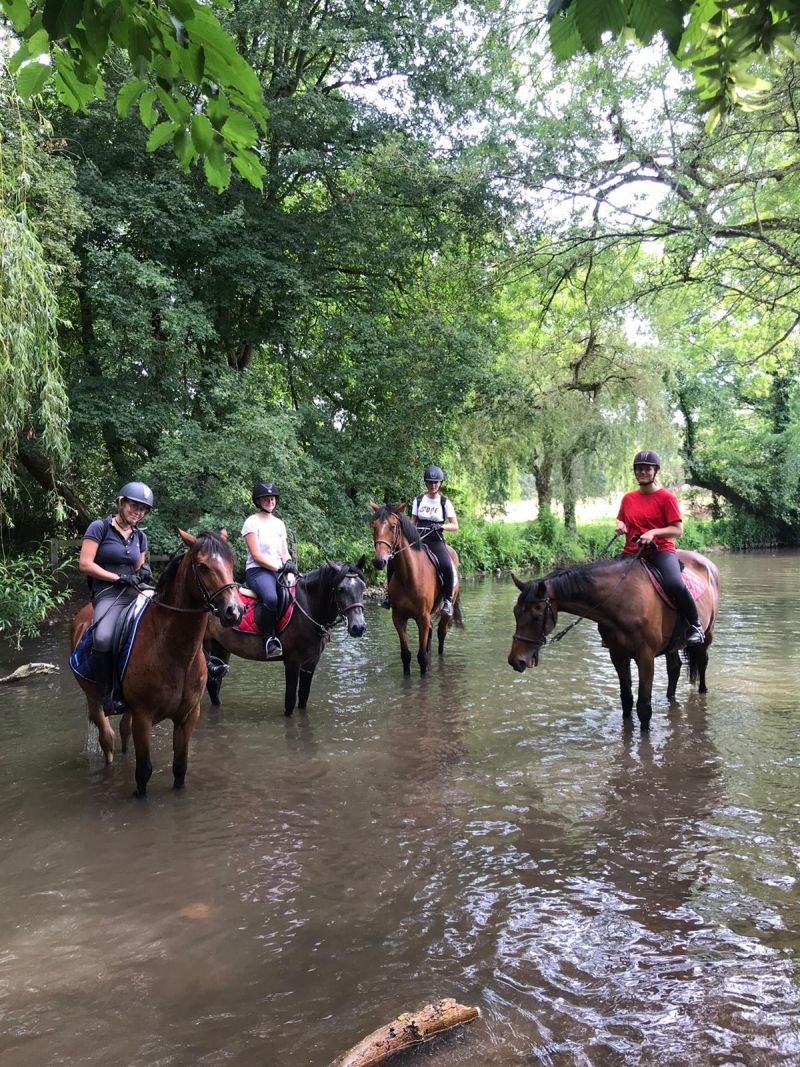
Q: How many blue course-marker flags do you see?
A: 0